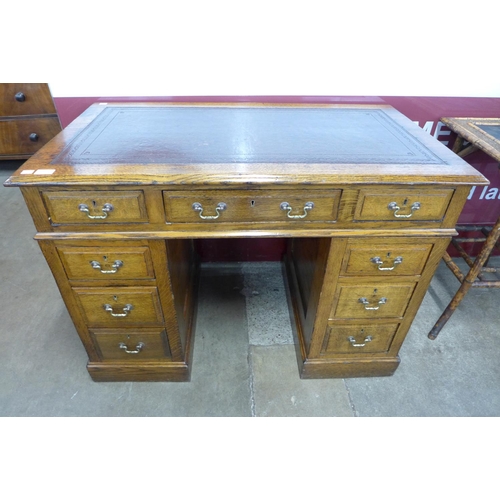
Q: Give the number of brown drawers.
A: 11